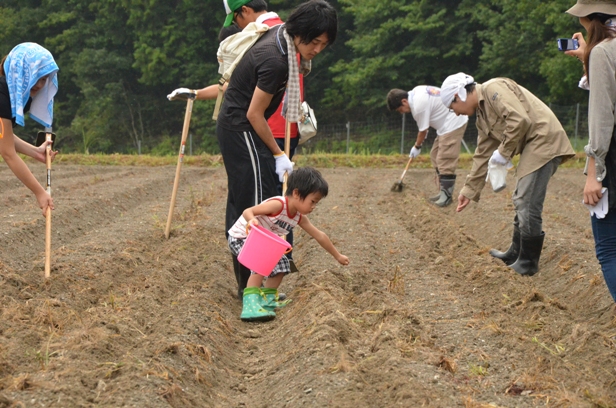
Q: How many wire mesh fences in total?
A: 1